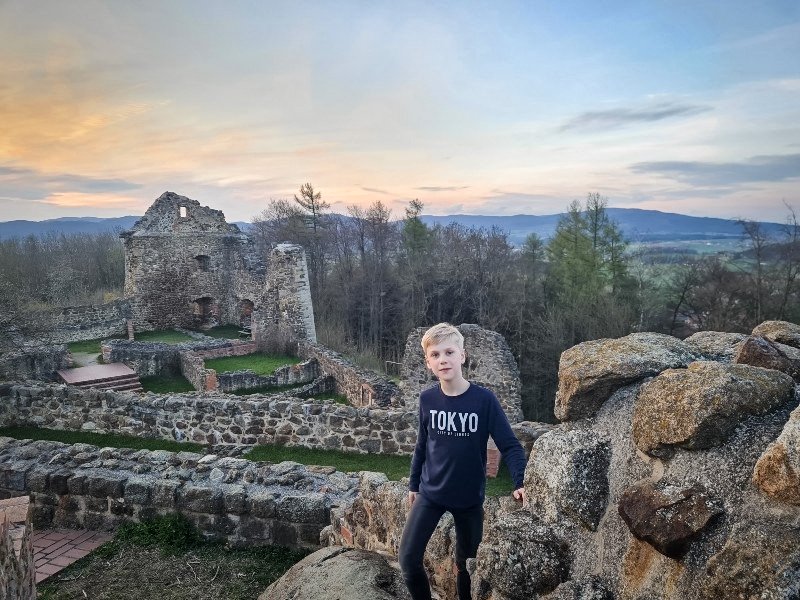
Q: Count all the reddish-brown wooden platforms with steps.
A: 1